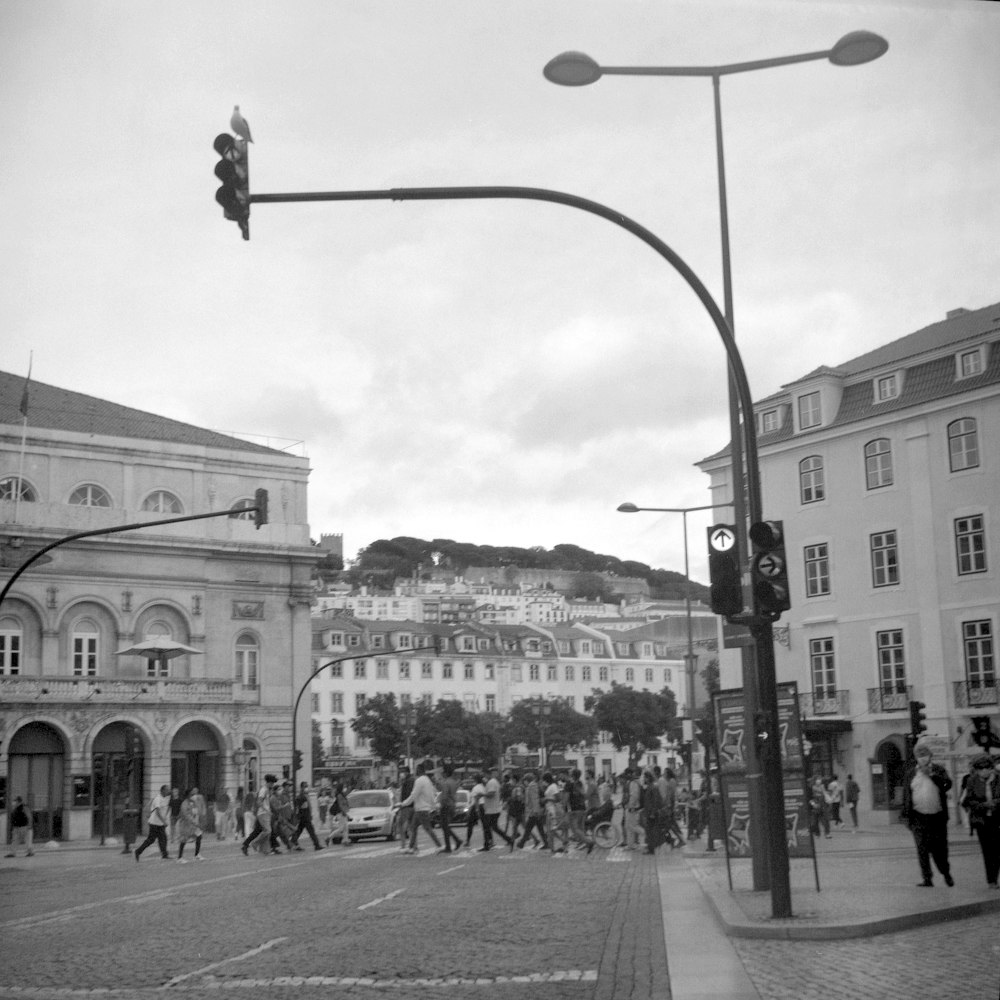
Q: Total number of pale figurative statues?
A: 0